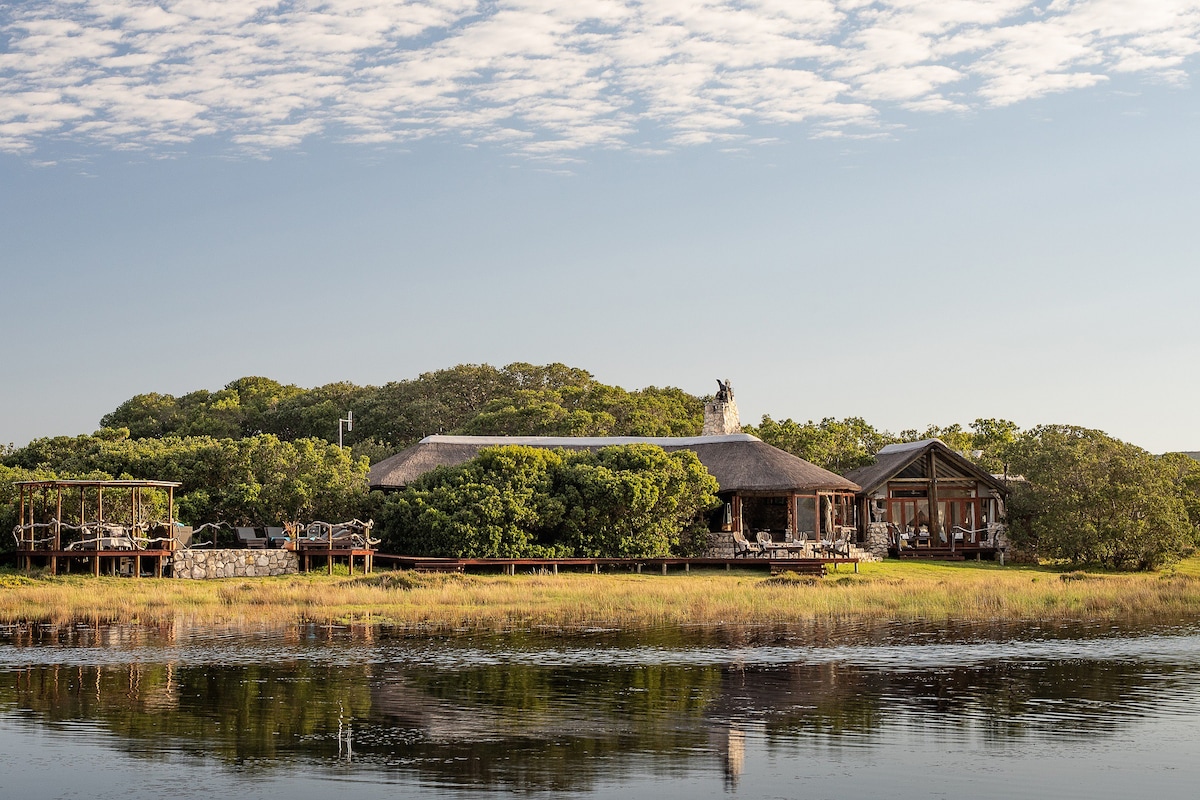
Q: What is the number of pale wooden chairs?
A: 5